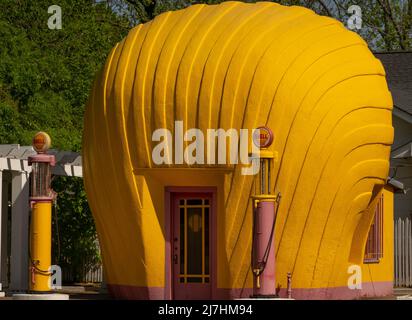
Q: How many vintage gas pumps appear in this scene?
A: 2